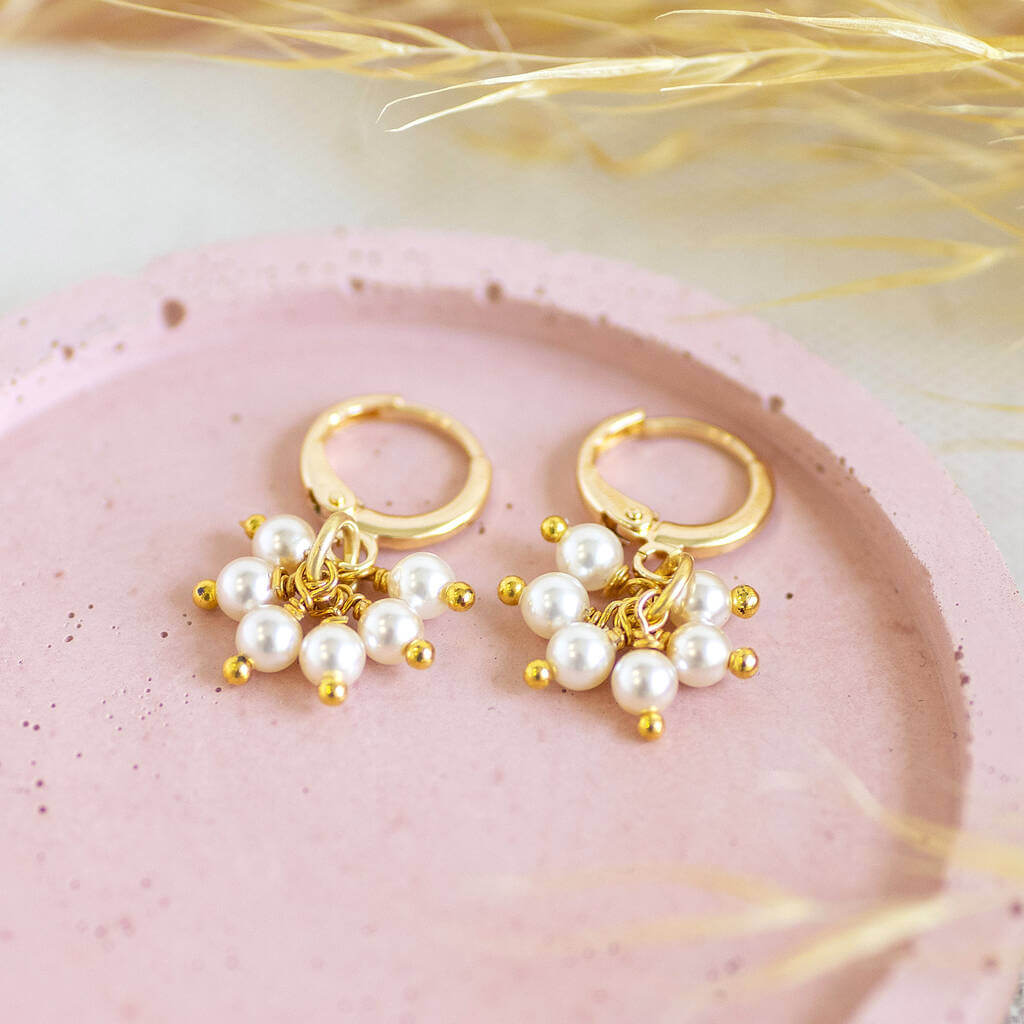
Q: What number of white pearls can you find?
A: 12